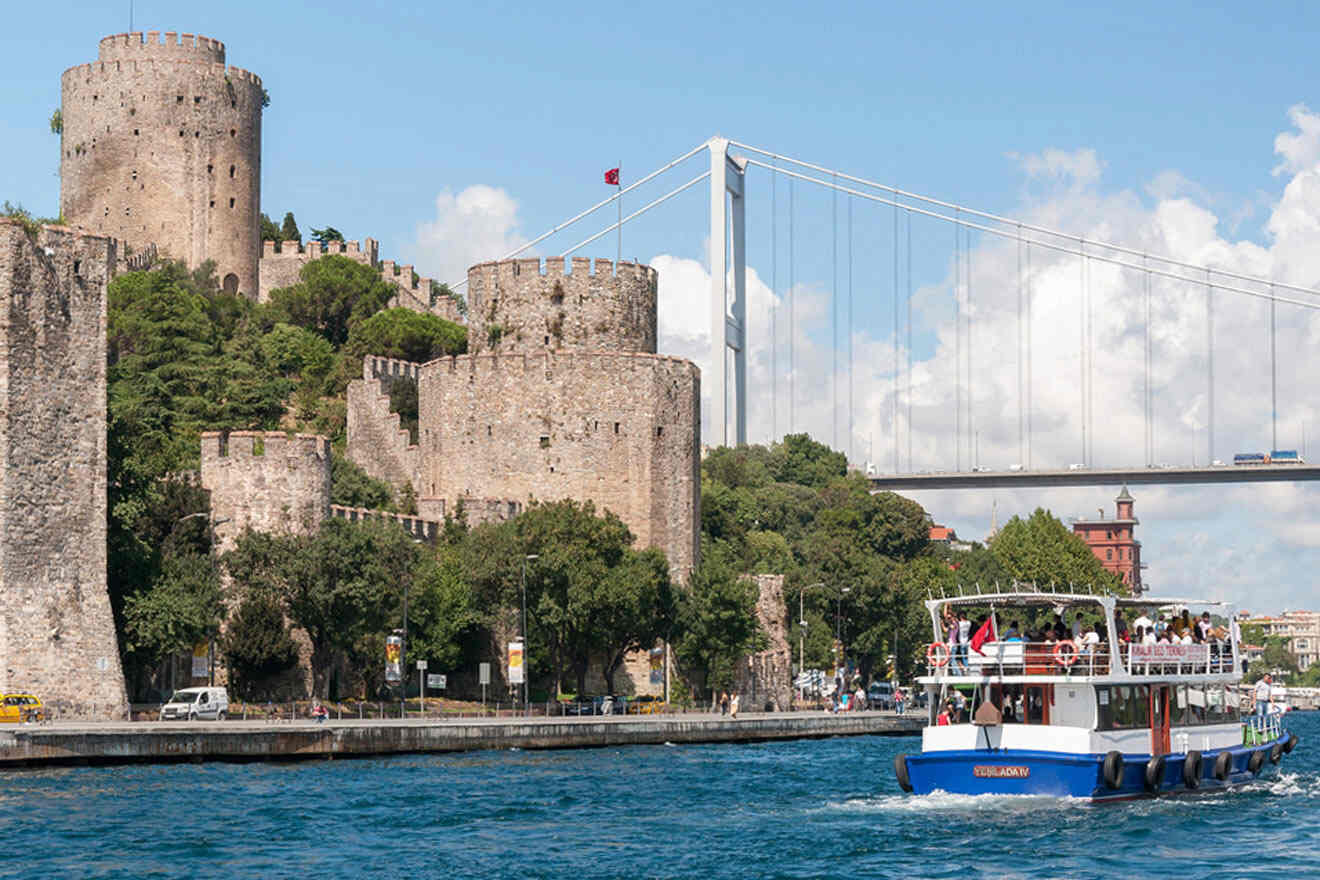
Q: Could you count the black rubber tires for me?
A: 8